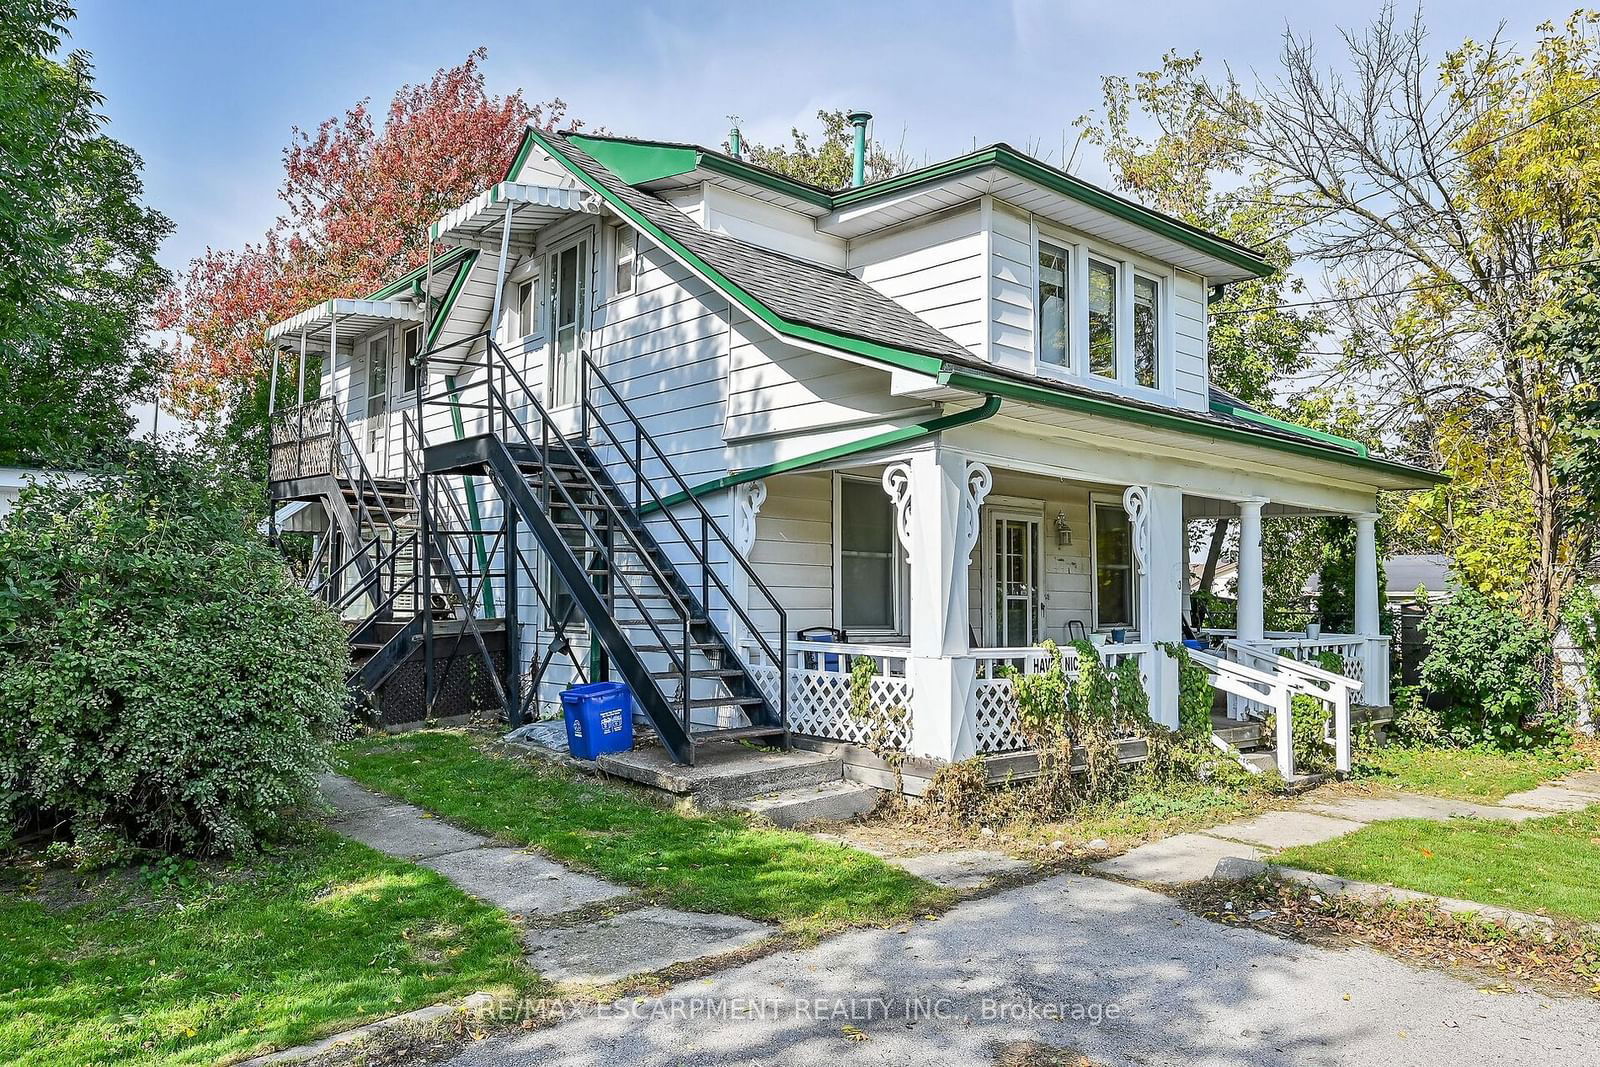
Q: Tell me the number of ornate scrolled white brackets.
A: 4